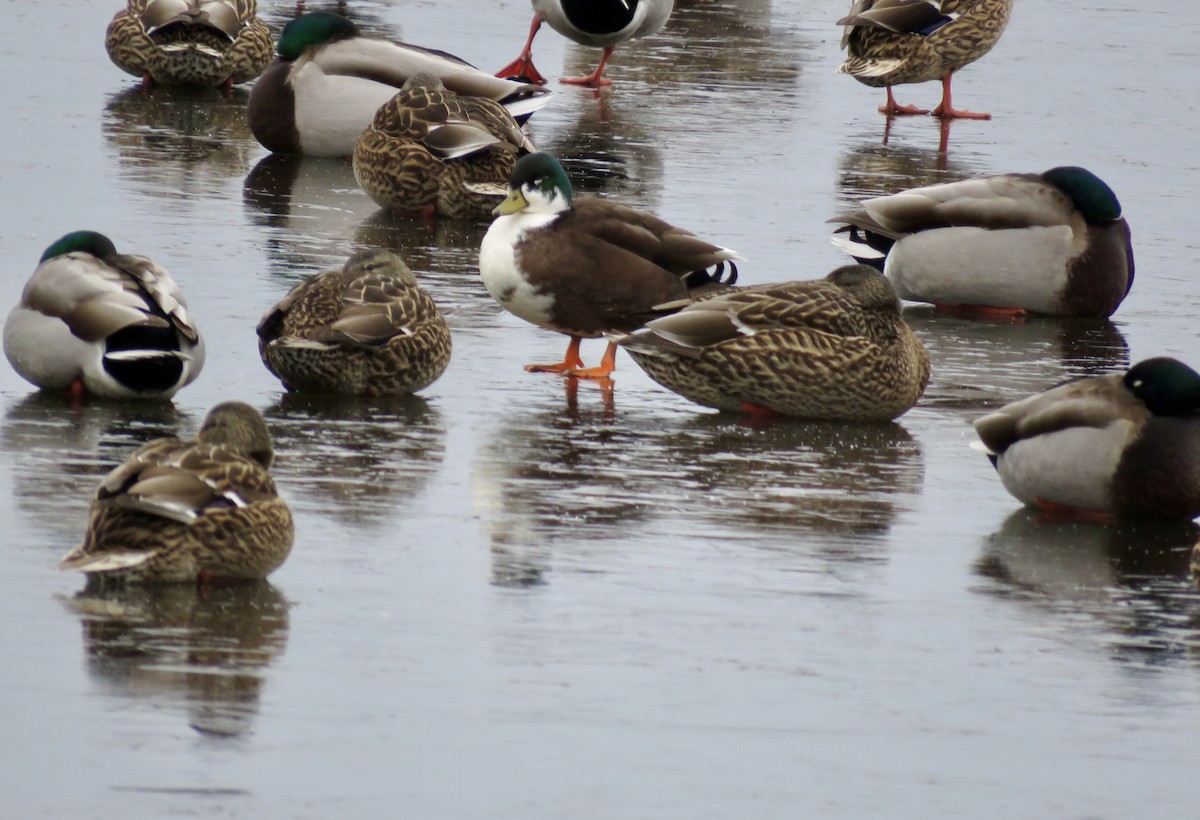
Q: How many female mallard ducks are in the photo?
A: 6